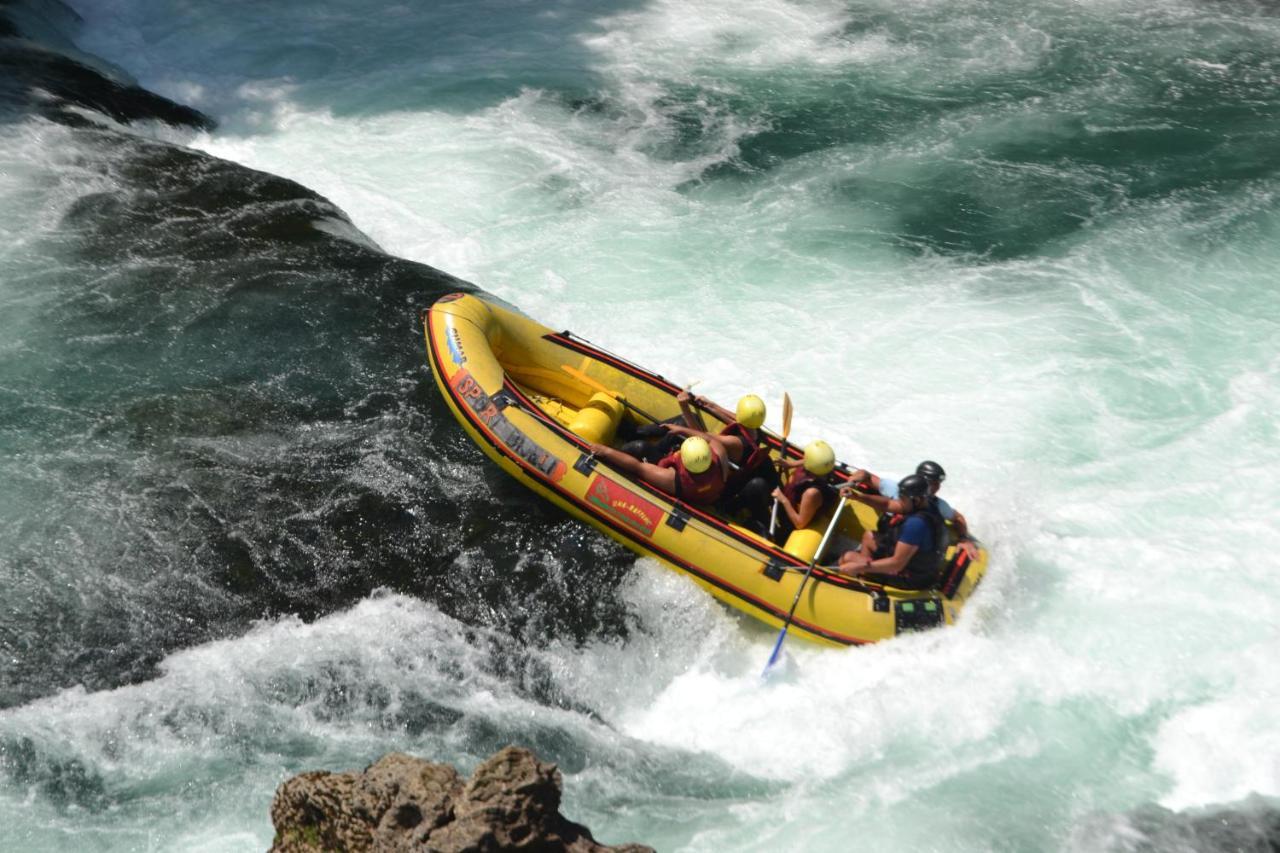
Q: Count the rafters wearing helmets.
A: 5